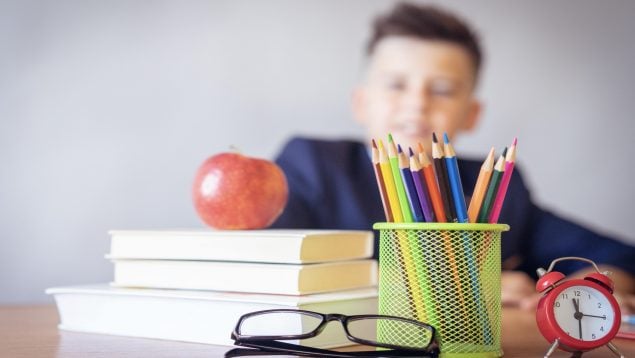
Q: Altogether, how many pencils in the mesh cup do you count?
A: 11